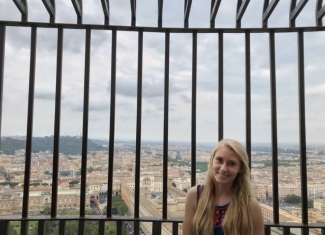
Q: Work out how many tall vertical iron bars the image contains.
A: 12